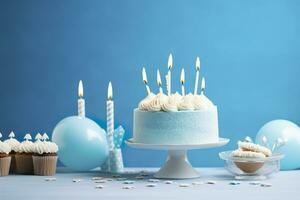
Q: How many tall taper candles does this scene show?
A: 2